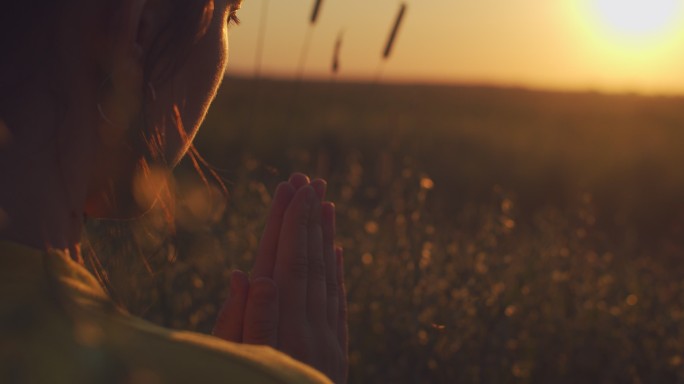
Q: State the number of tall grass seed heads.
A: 3